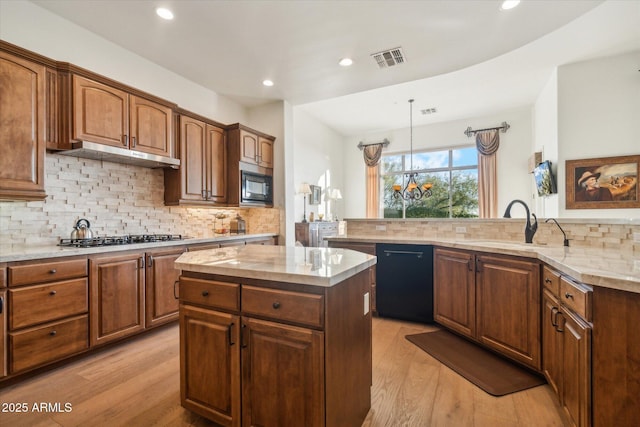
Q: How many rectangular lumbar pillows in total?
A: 0